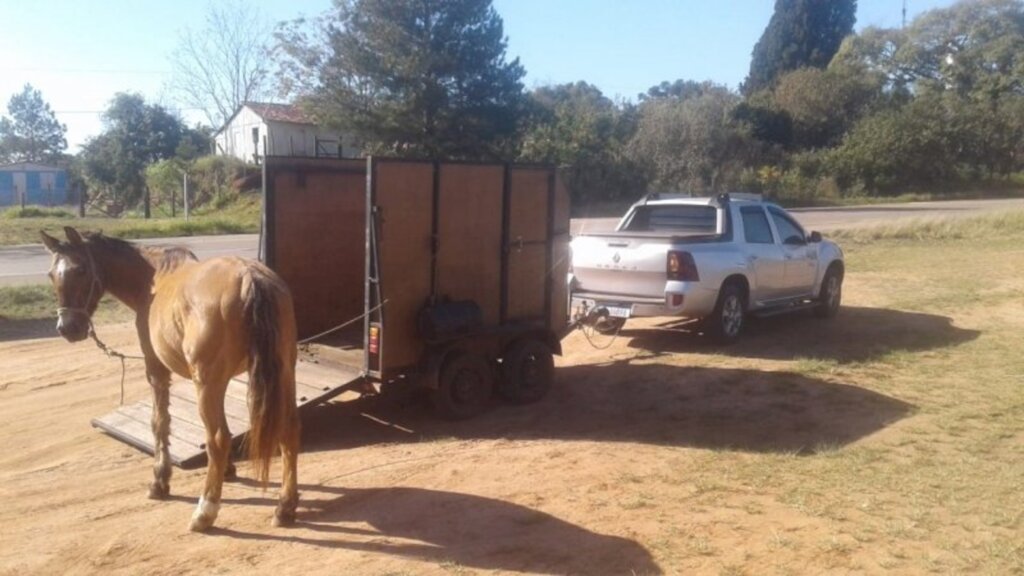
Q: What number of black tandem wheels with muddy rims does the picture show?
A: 2